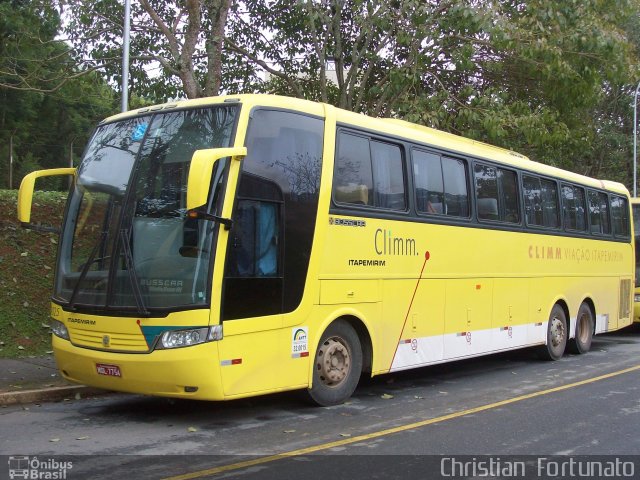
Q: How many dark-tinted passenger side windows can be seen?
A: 7